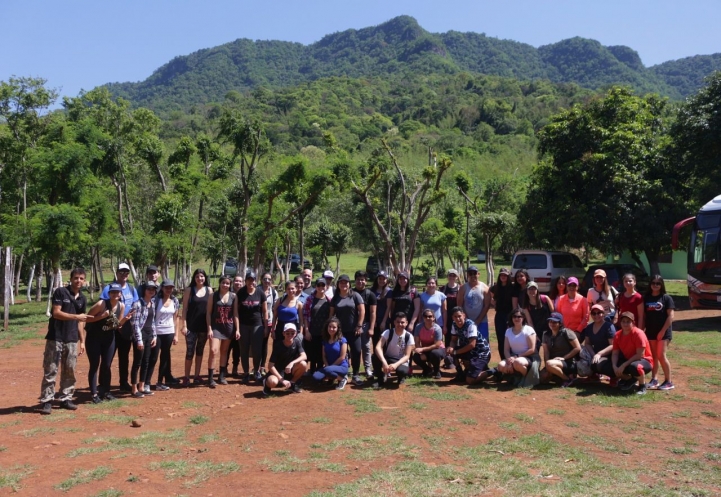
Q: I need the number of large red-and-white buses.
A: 1